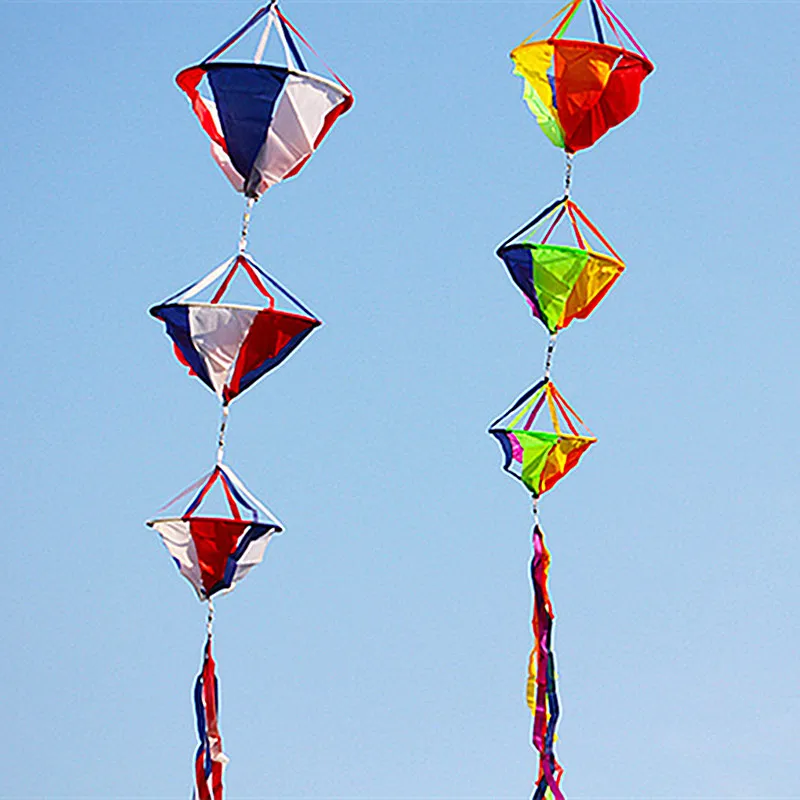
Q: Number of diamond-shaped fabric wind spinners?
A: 6